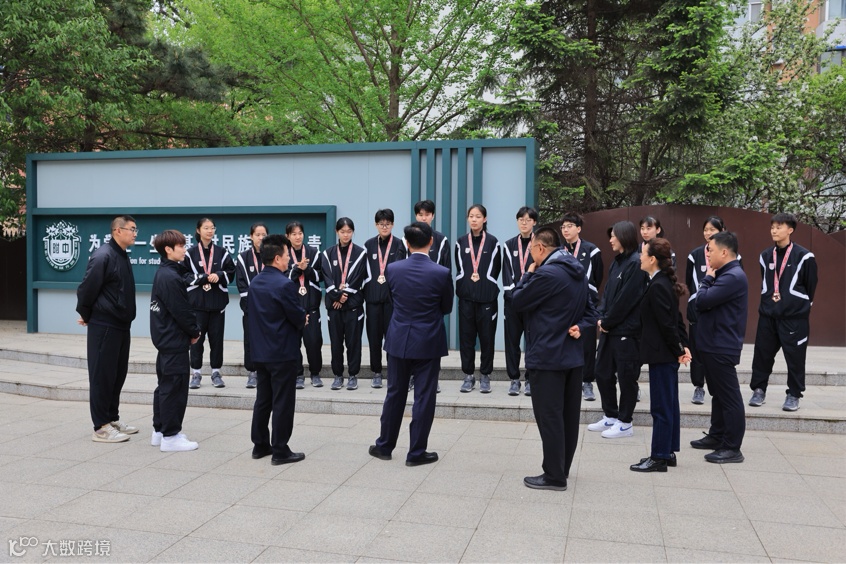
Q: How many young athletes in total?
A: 12